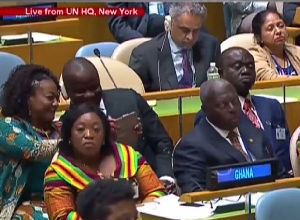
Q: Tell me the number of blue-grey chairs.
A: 3